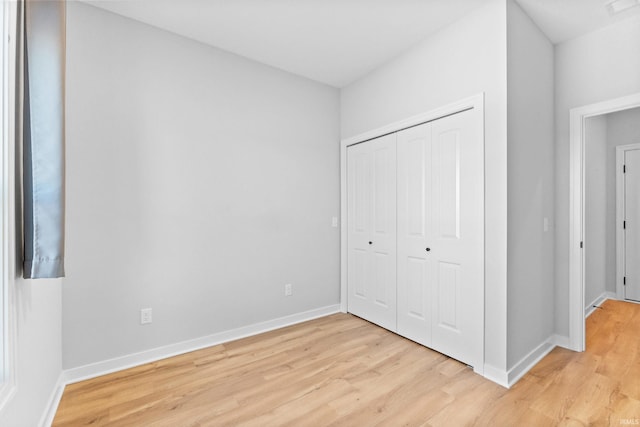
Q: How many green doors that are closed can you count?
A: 0